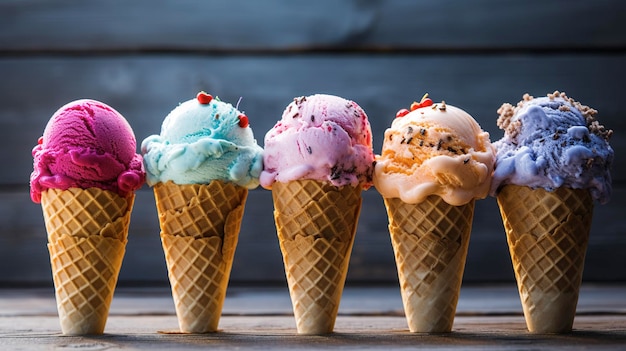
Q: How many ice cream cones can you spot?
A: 5